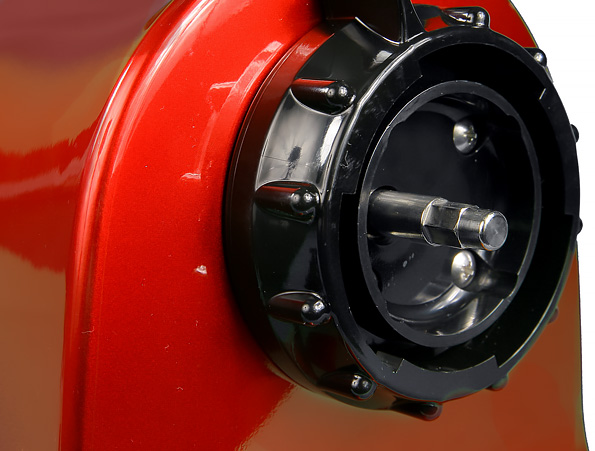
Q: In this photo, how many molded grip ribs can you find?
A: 11